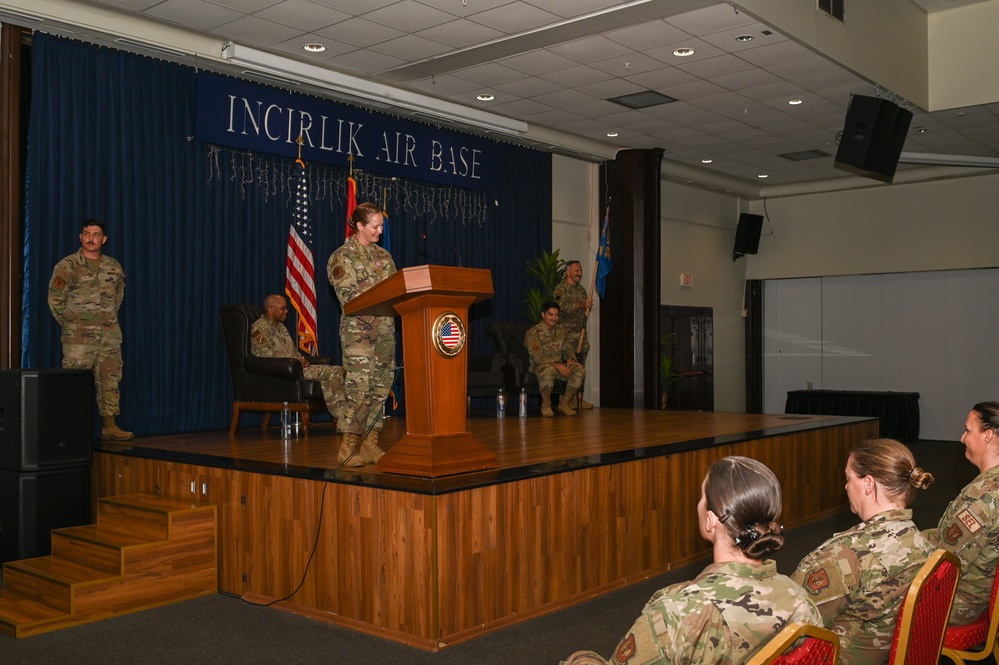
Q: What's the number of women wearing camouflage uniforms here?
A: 4